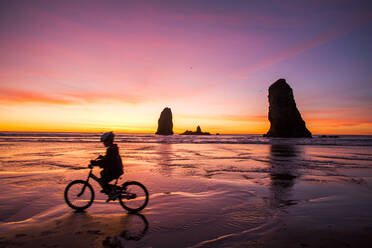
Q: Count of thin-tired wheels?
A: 2